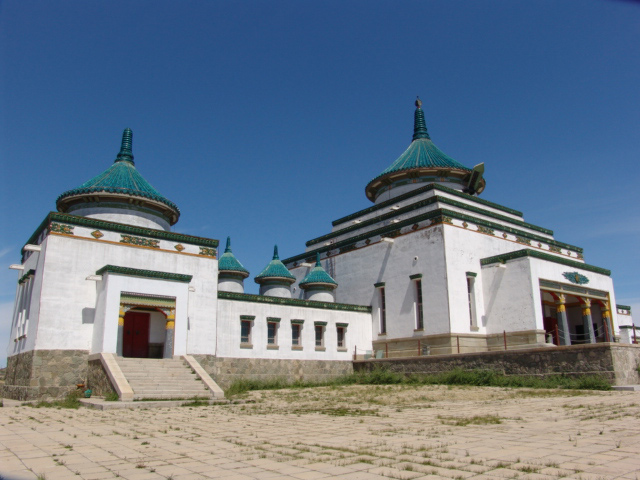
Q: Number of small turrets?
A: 3